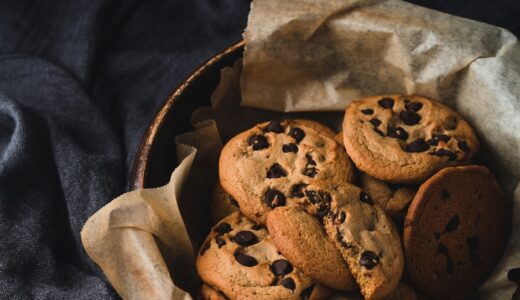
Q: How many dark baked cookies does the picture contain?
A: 1